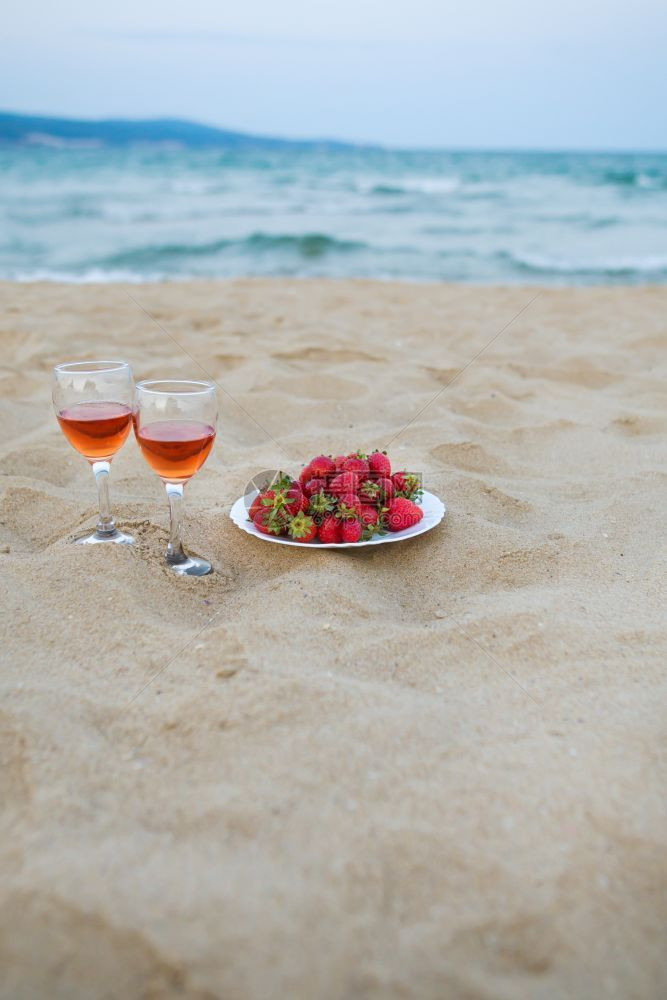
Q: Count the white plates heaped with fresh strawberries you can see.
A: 1